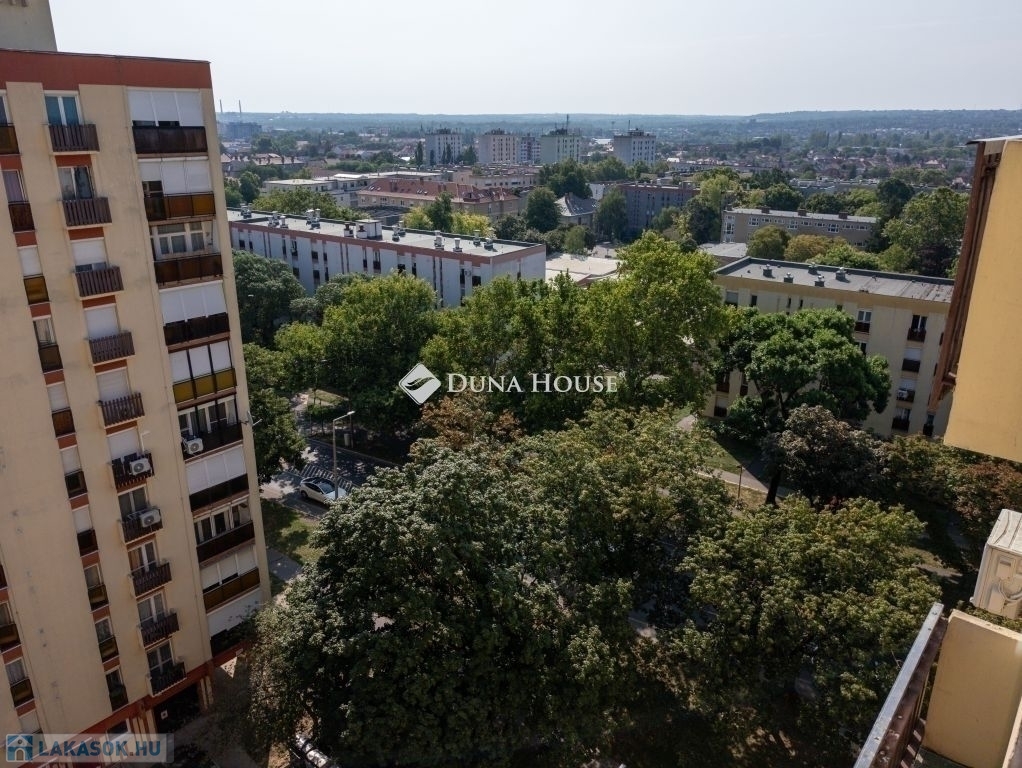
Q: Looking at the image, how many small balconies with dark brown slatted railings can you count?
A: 10